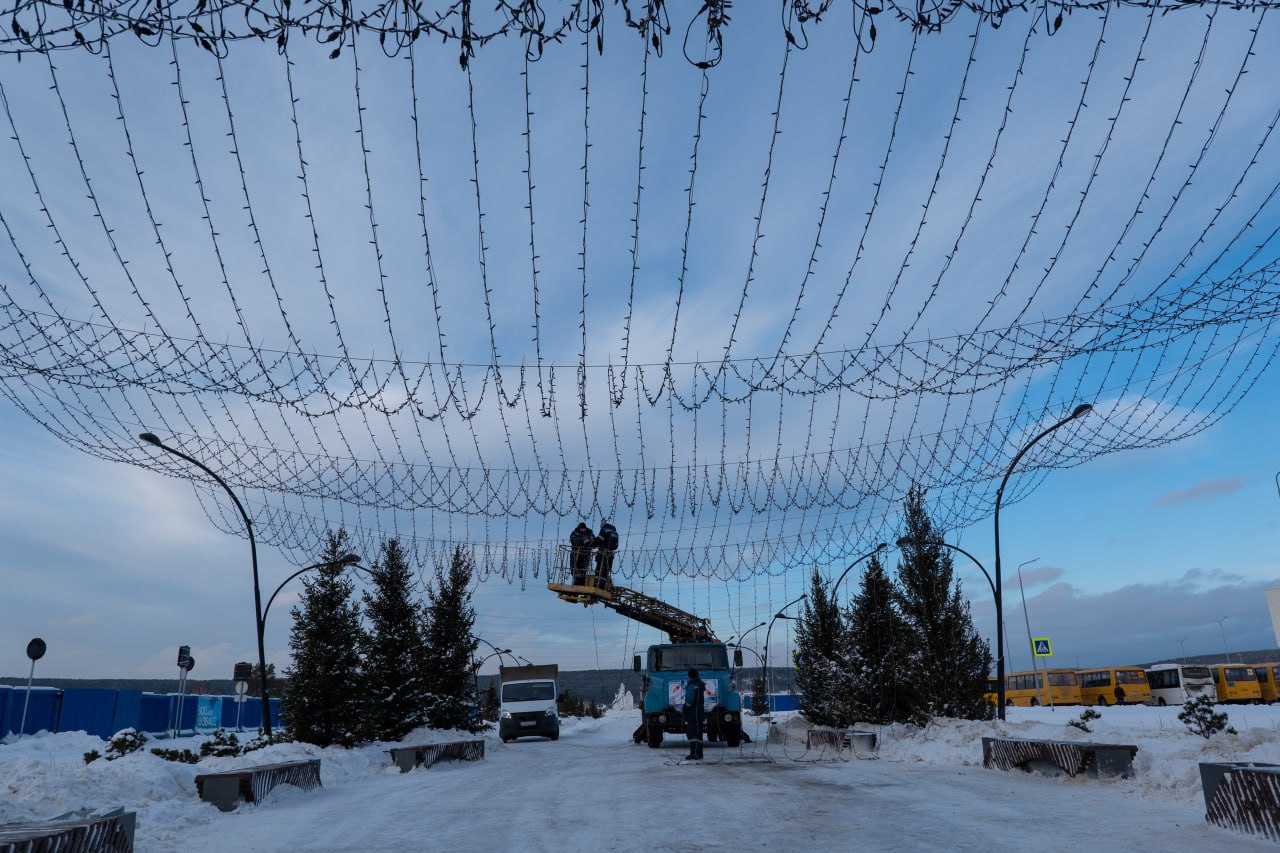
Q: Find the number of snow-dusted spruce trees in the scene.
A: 6